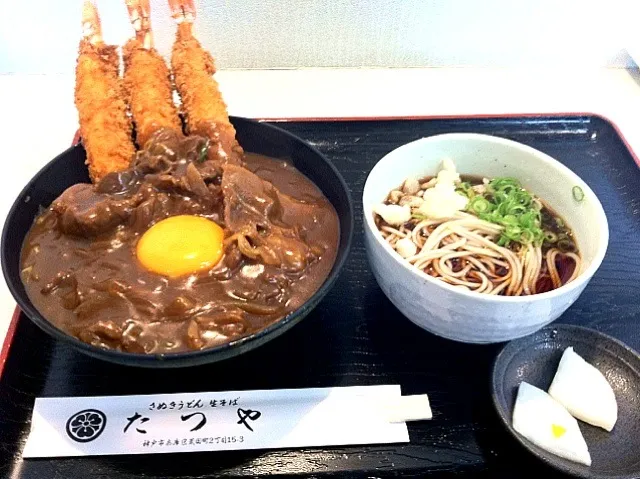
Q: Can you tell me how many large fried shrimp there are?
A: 3